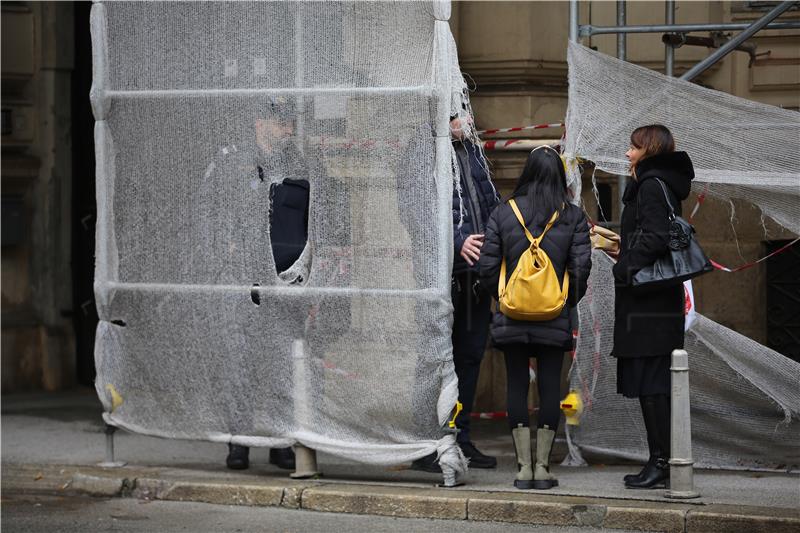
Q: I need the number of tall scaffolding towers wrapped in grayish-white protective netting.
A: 2